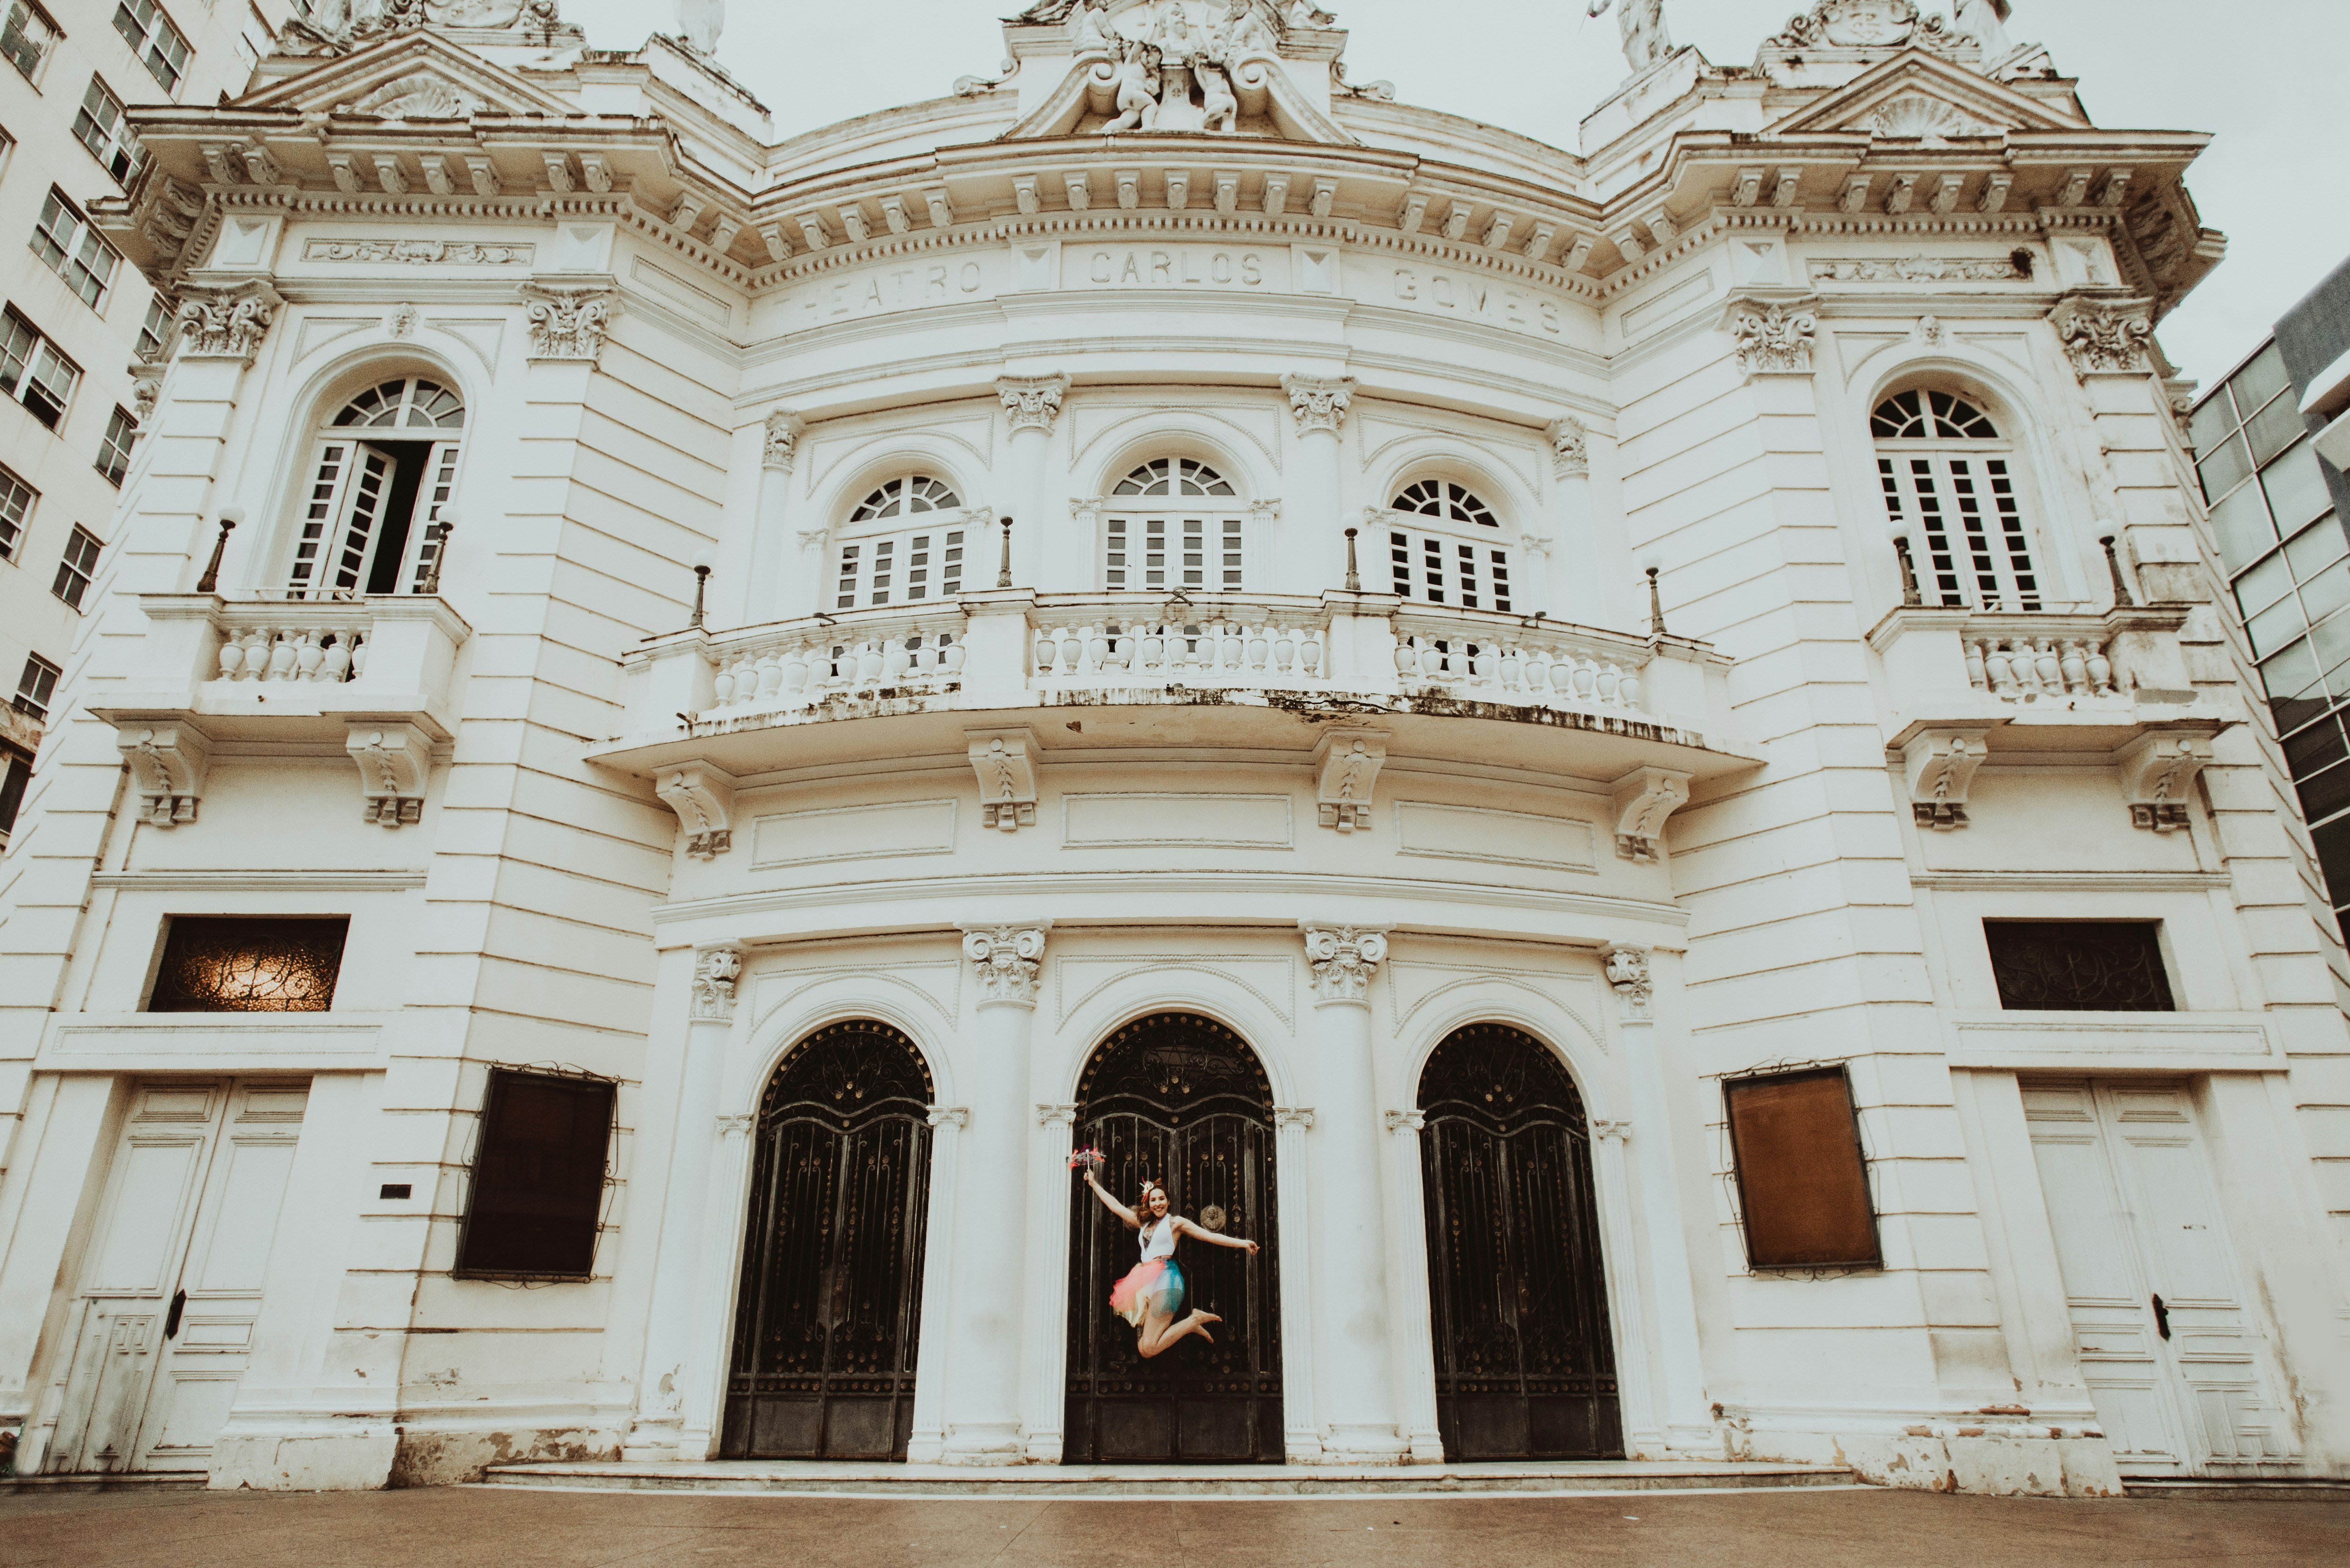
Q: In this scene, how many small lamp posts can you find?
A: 8